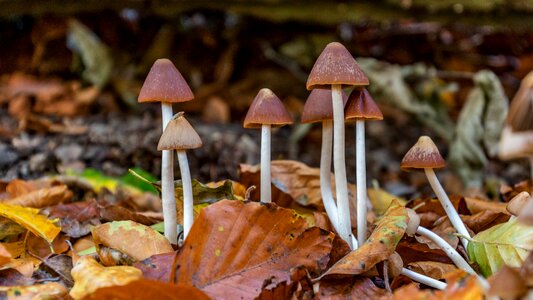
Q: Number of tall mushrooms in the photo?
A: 7